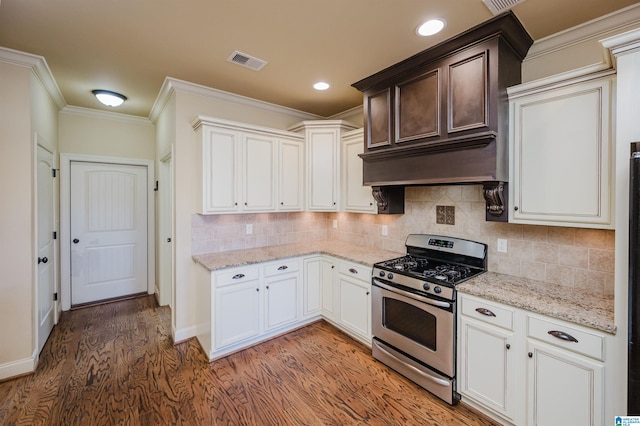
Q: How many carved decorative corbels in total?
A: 2